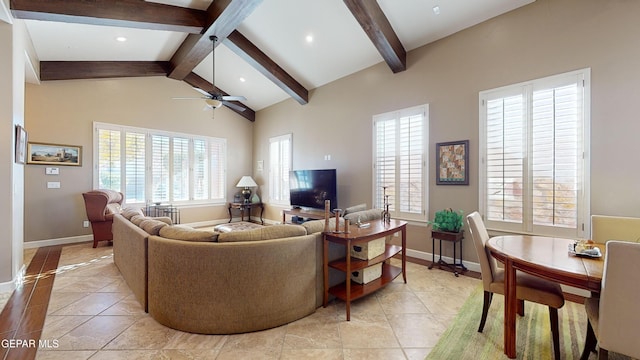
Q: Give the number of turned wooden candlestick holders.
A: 3